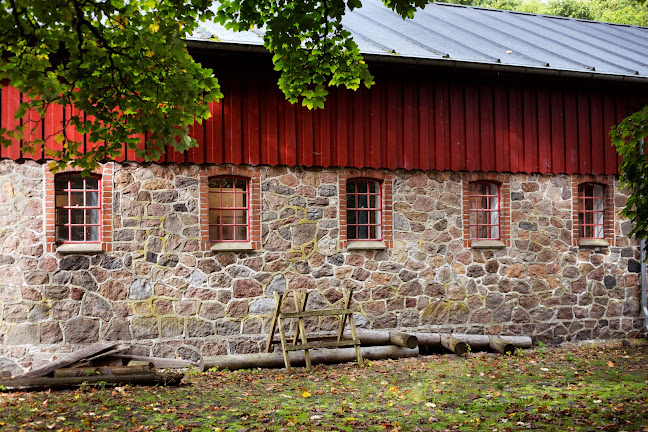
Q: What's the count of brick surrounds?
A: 5